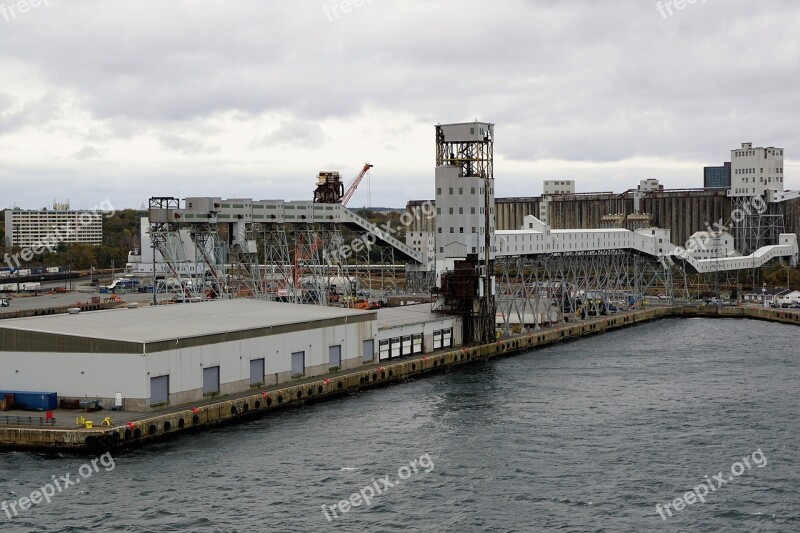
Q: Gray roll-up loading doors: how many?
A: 6